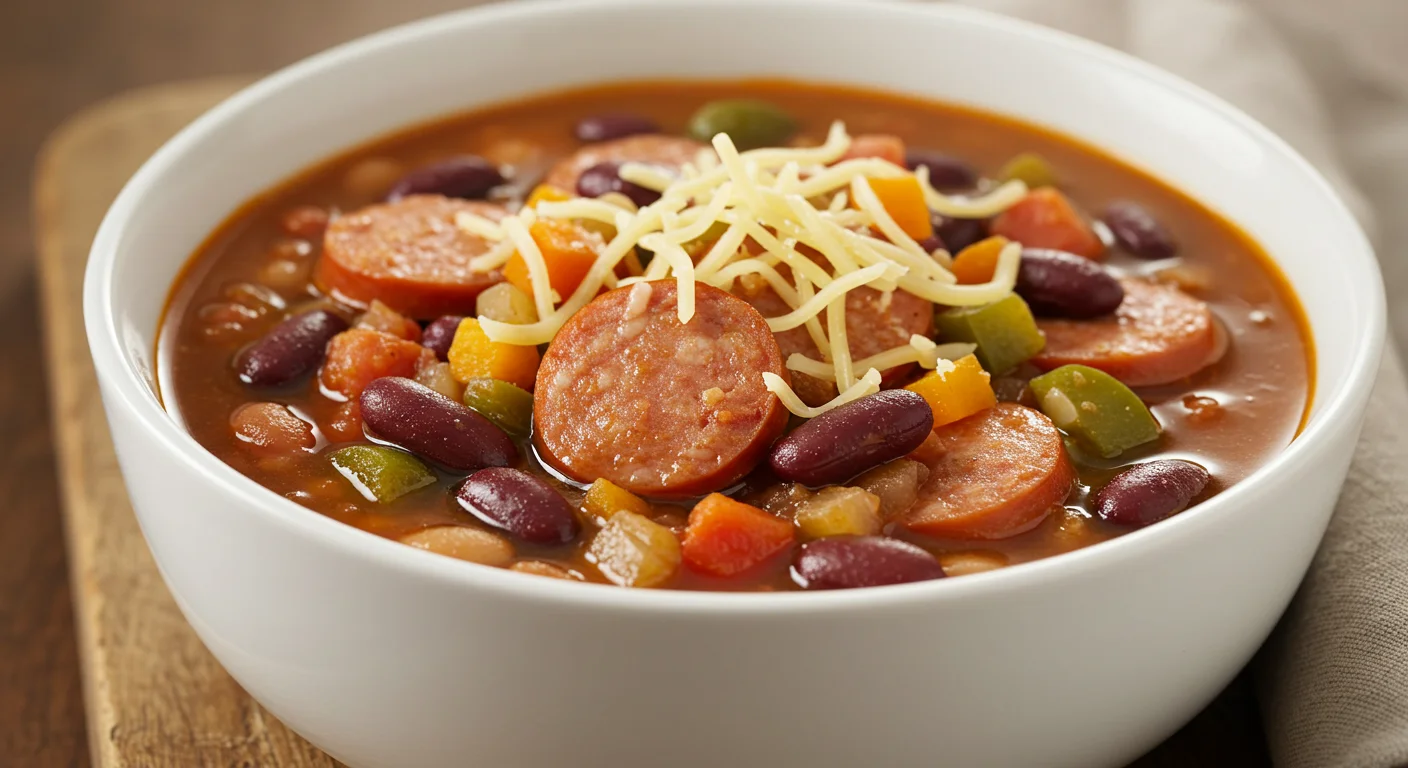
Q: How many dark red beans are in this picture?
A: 14